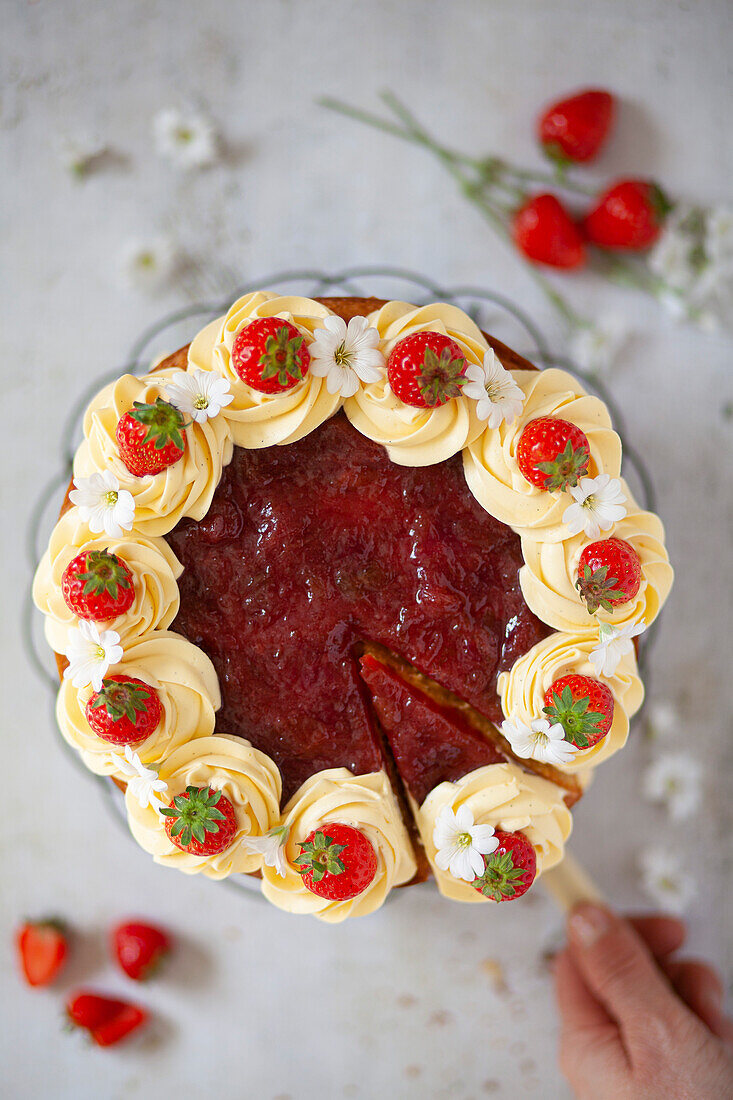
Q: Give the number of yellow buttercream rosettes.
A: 11